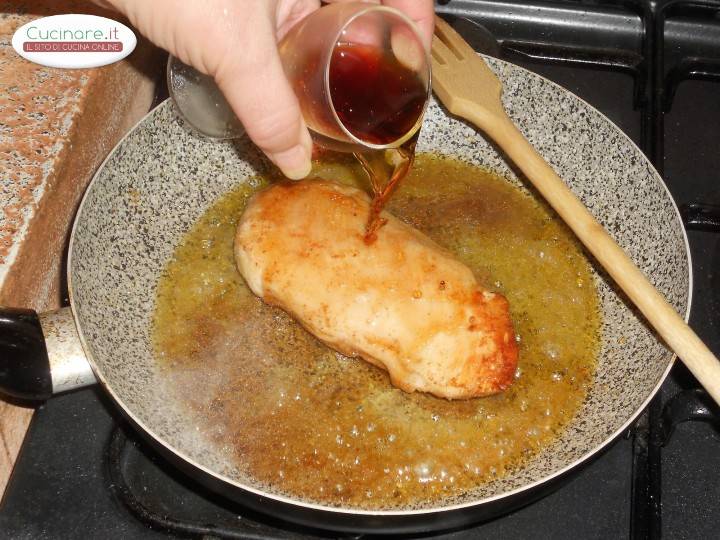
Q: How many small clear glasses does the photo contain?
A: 1